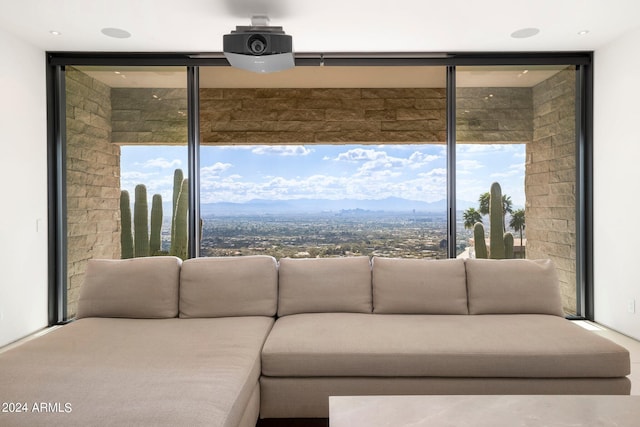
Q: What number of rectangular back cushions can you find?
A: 5